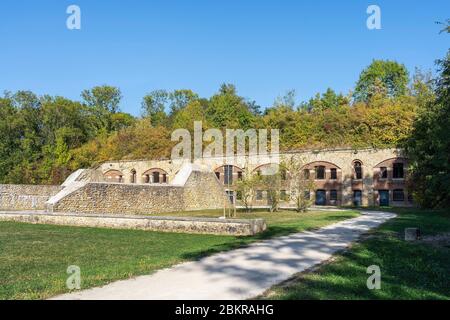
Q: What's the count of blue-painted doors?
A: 3